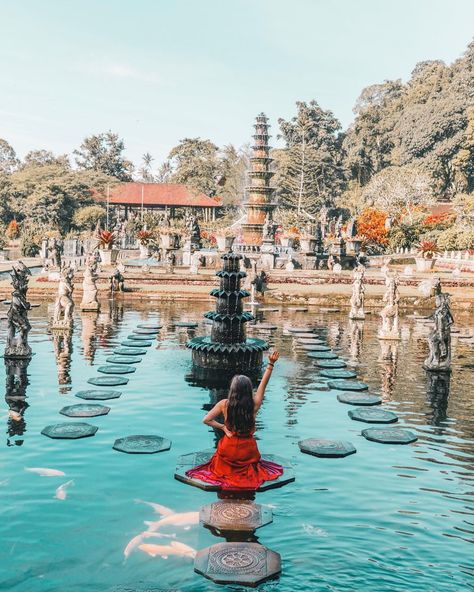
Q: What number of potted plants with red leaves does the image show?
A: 3